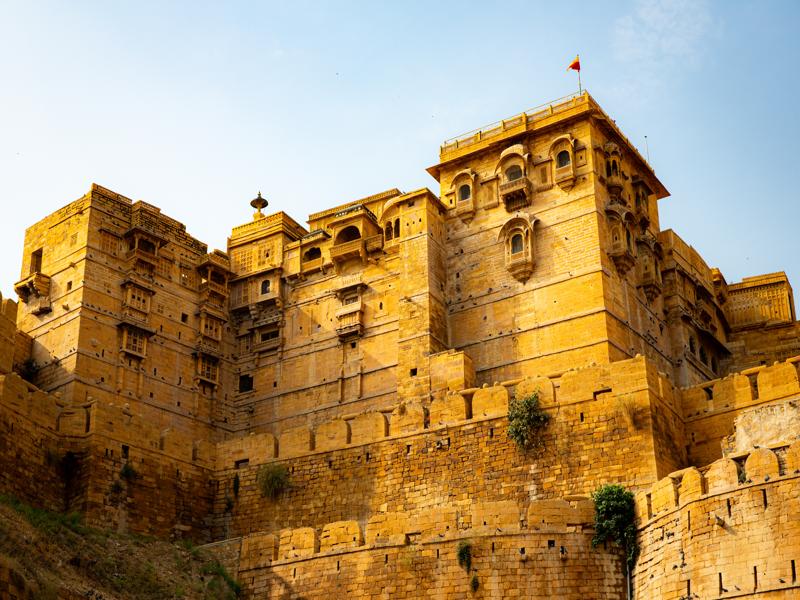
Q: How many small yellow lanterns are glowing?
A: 0